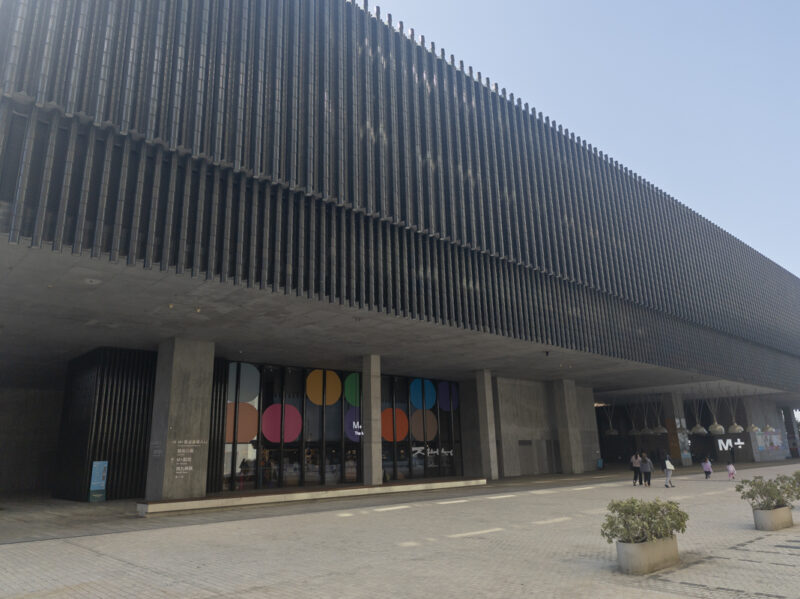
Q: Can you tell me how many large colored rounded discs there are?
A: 10